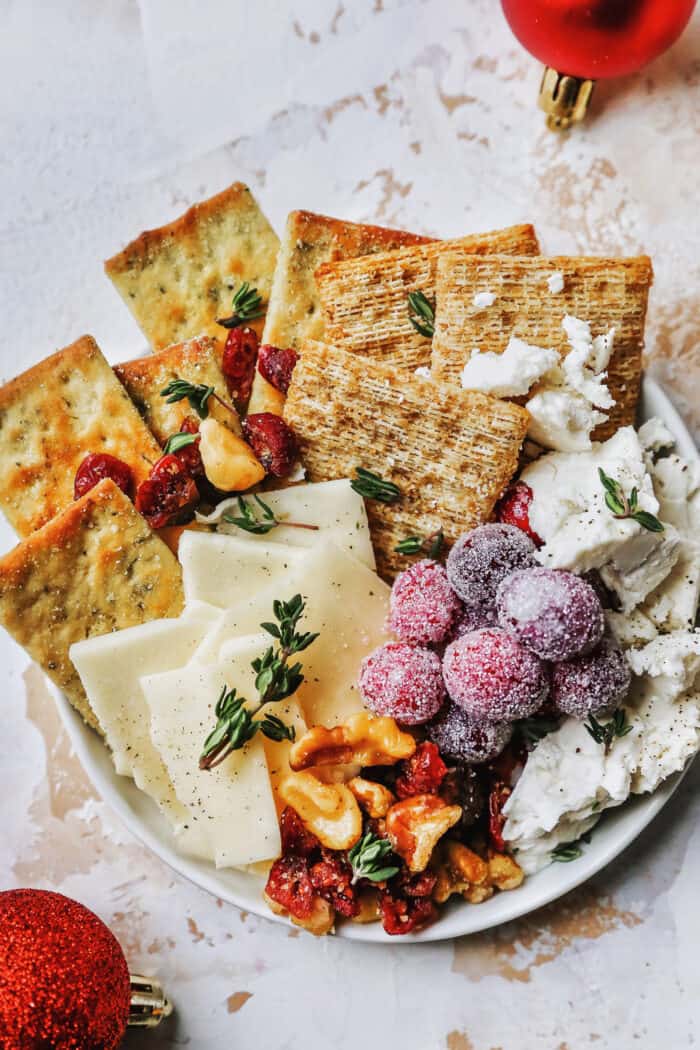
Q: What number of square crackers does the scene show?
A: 8